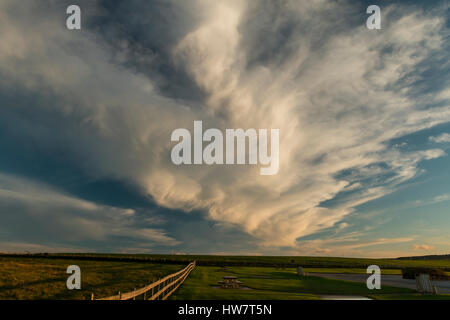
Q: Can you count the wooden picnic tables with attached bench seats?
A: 1